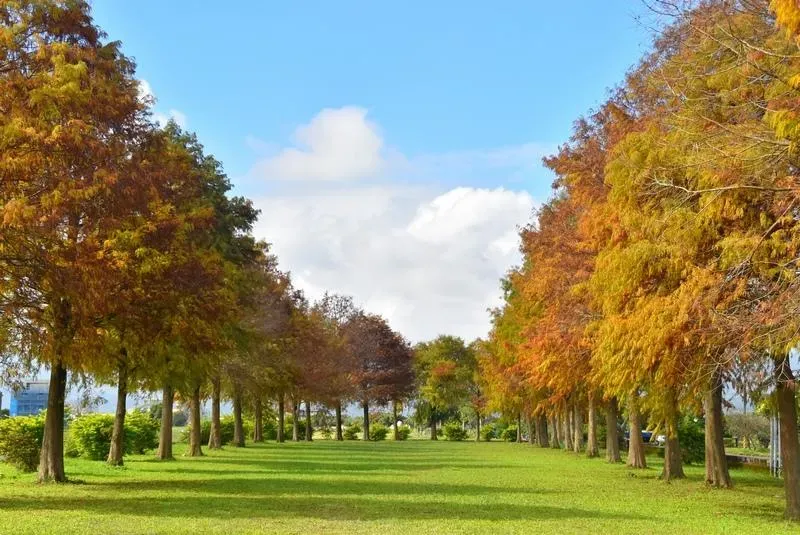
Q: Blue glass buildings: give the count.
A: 1